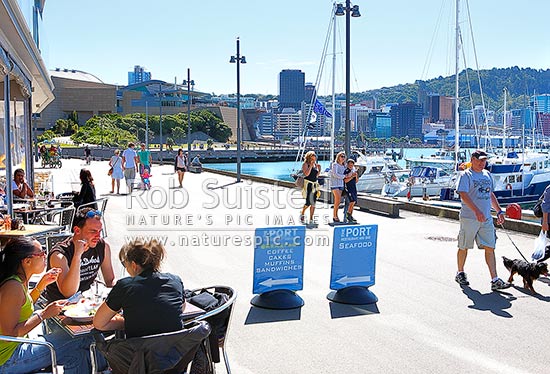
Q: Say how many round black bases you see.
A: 2